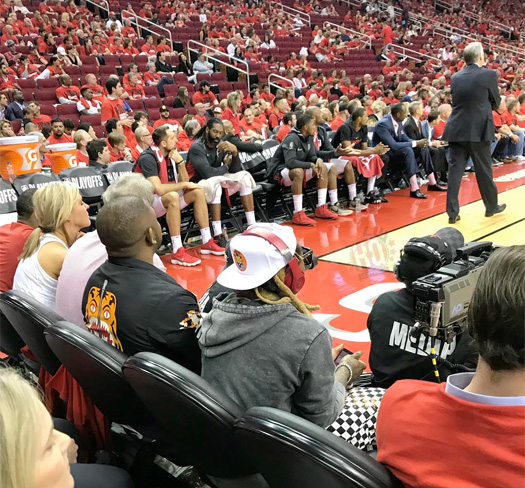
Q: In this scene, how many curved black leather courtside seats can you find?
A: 5